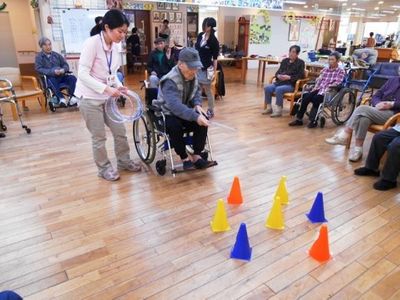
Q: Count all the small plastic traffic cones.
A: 7